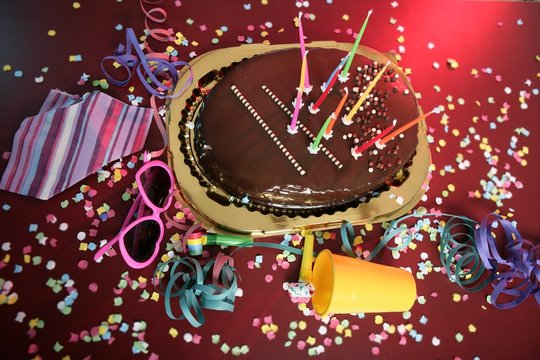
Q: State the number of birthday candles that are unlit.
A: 11